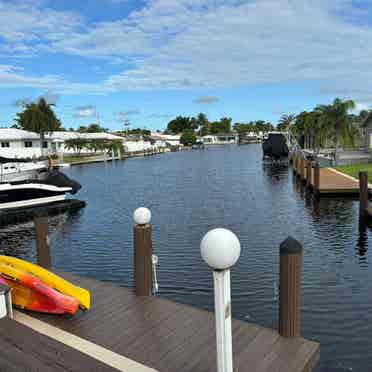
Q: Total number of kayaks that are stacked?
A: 2